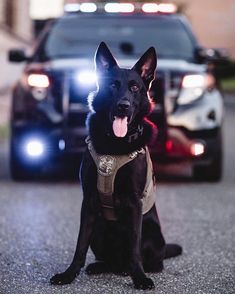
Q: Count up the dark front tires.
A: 2